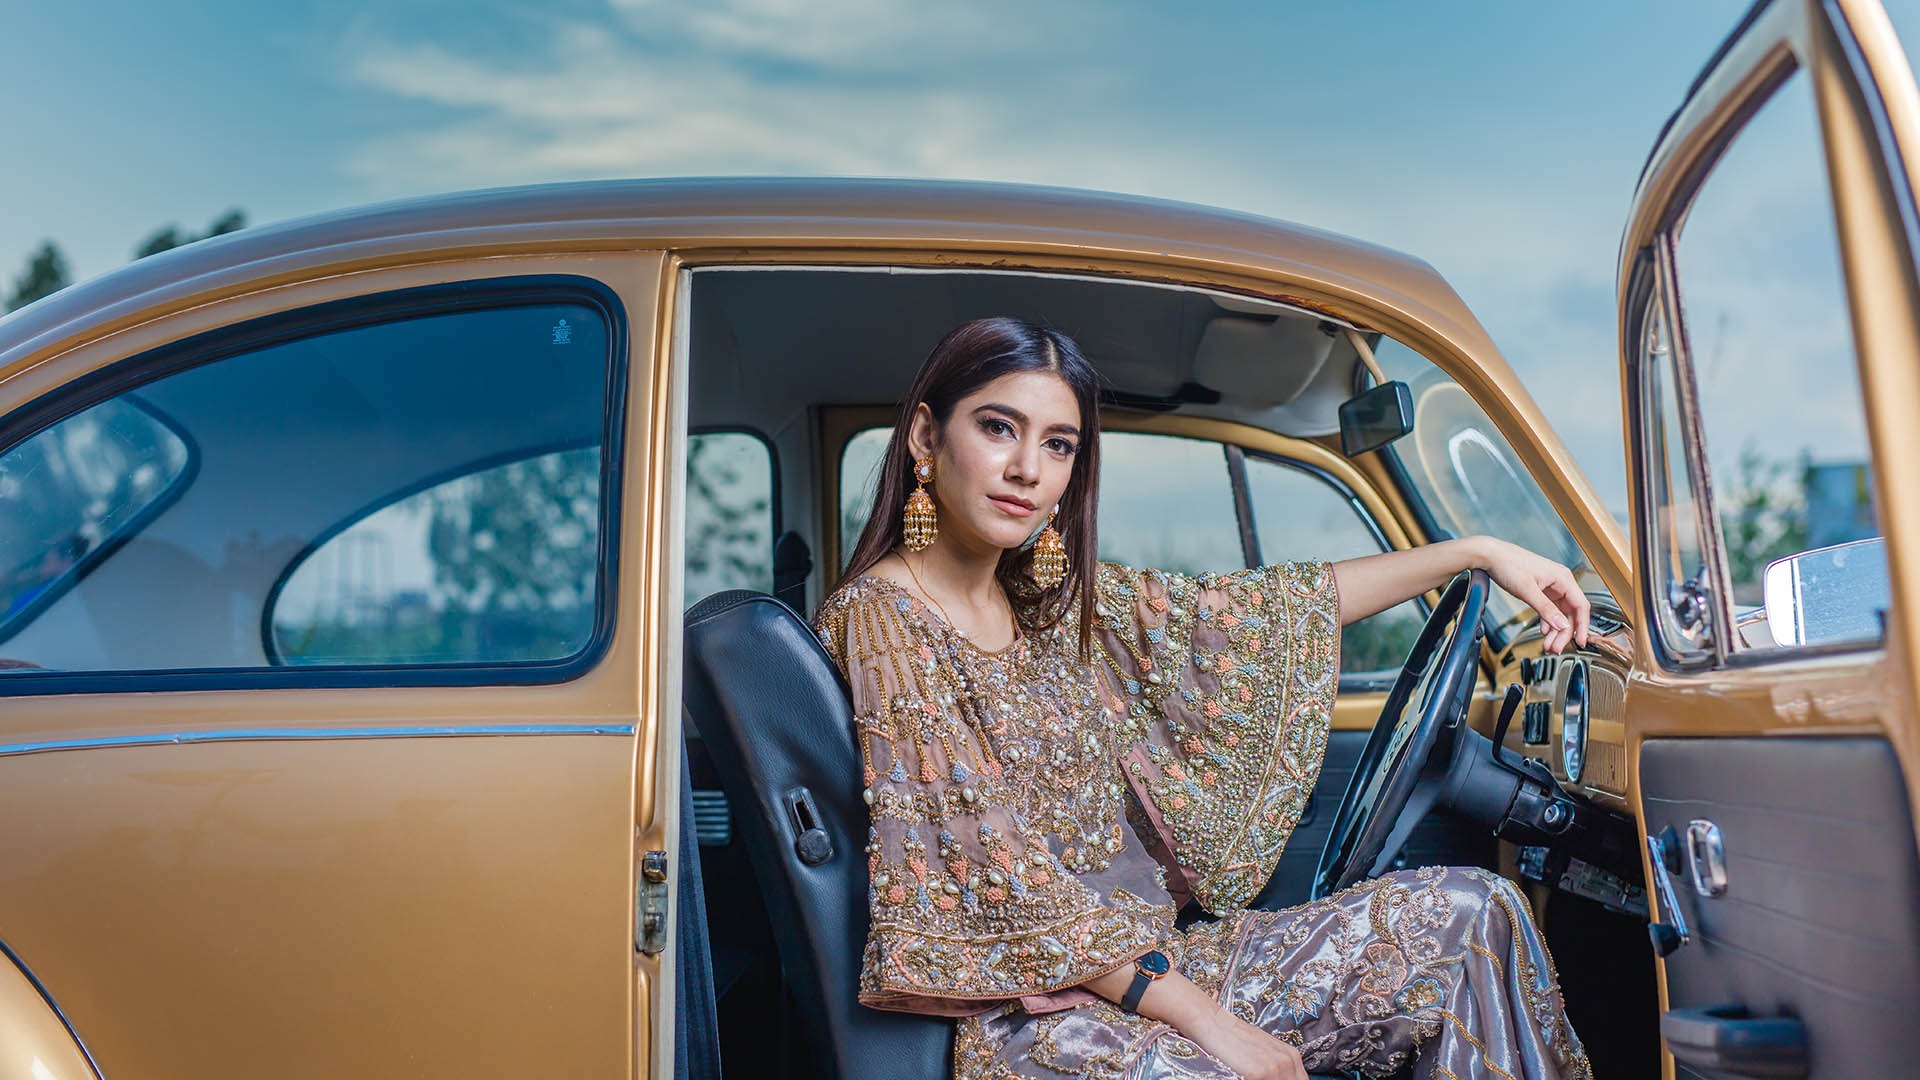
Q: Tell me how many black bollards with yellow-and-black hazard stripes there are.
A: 0